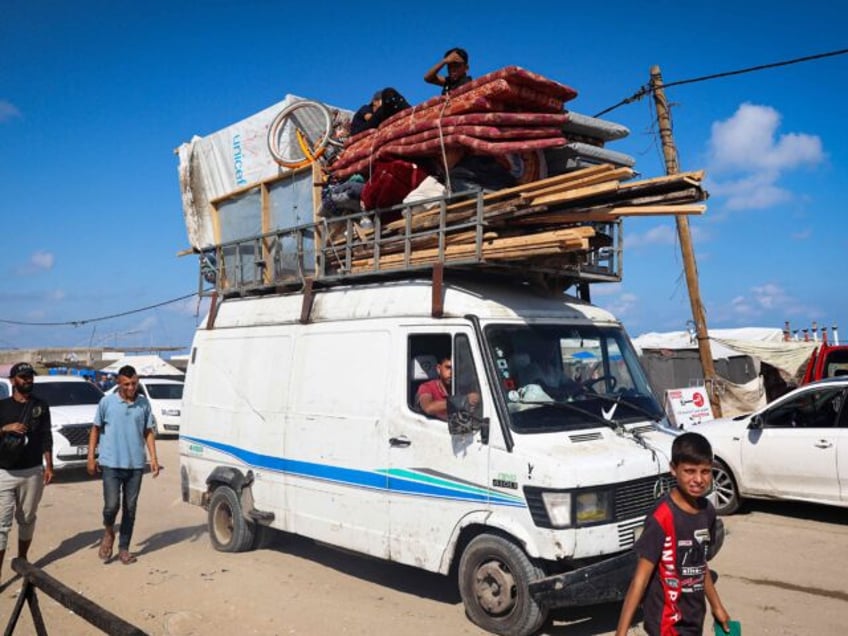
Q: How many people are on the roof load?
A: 2